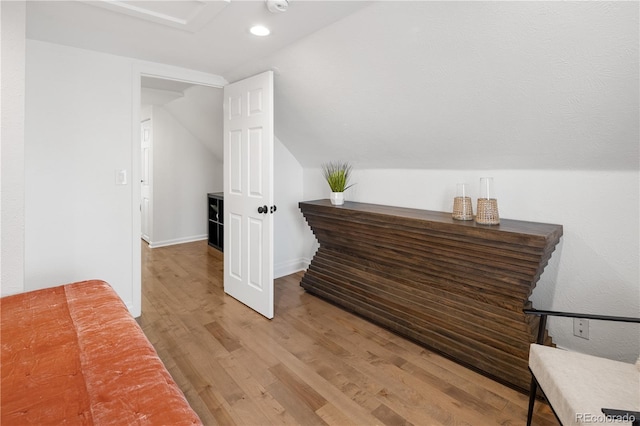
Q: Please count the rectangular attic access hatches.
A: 1